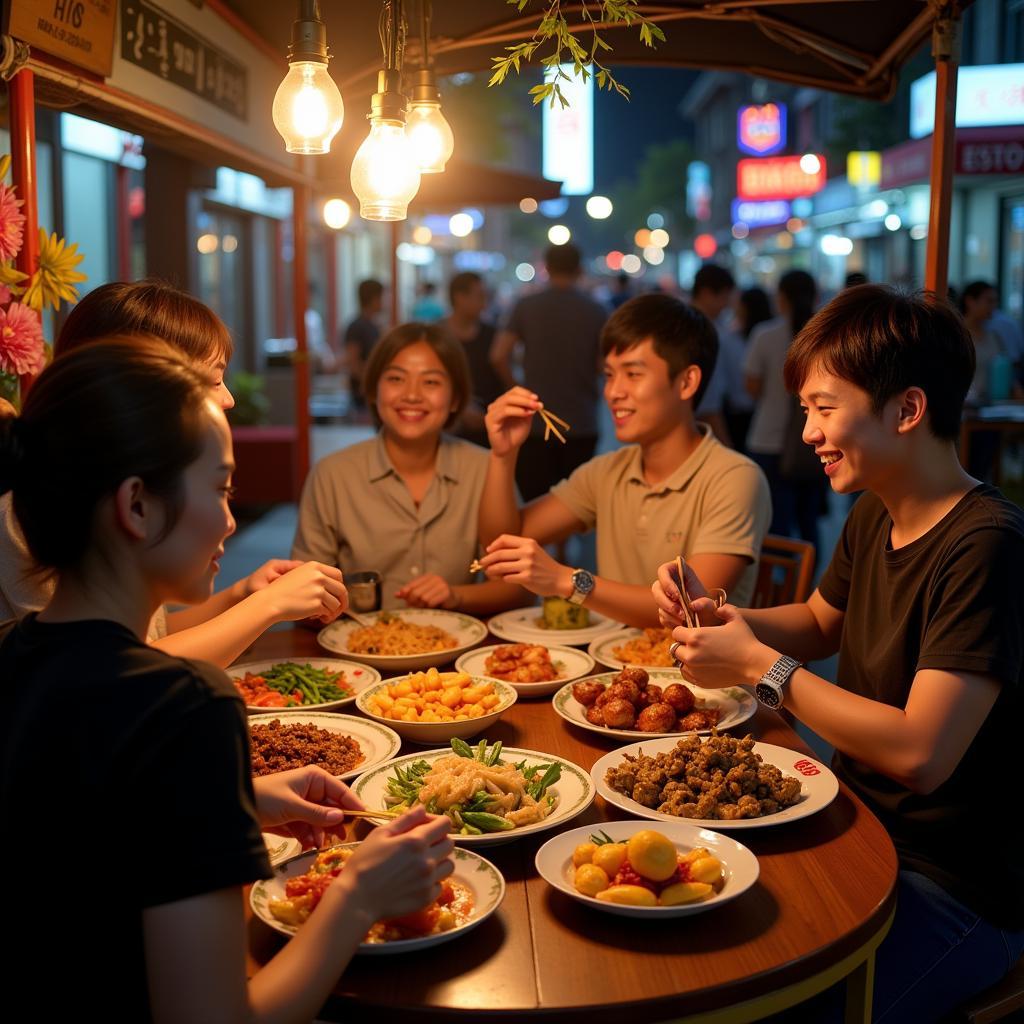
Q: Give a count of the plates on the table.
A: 13